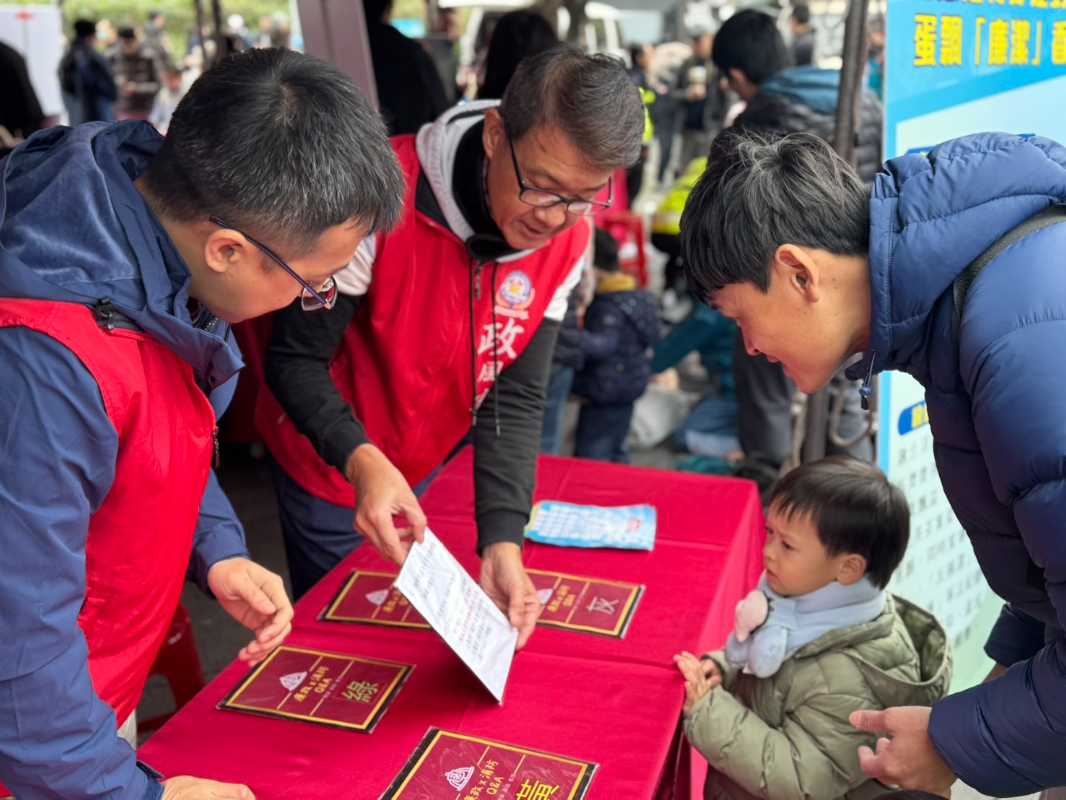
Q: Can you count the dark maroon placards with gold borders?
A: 4